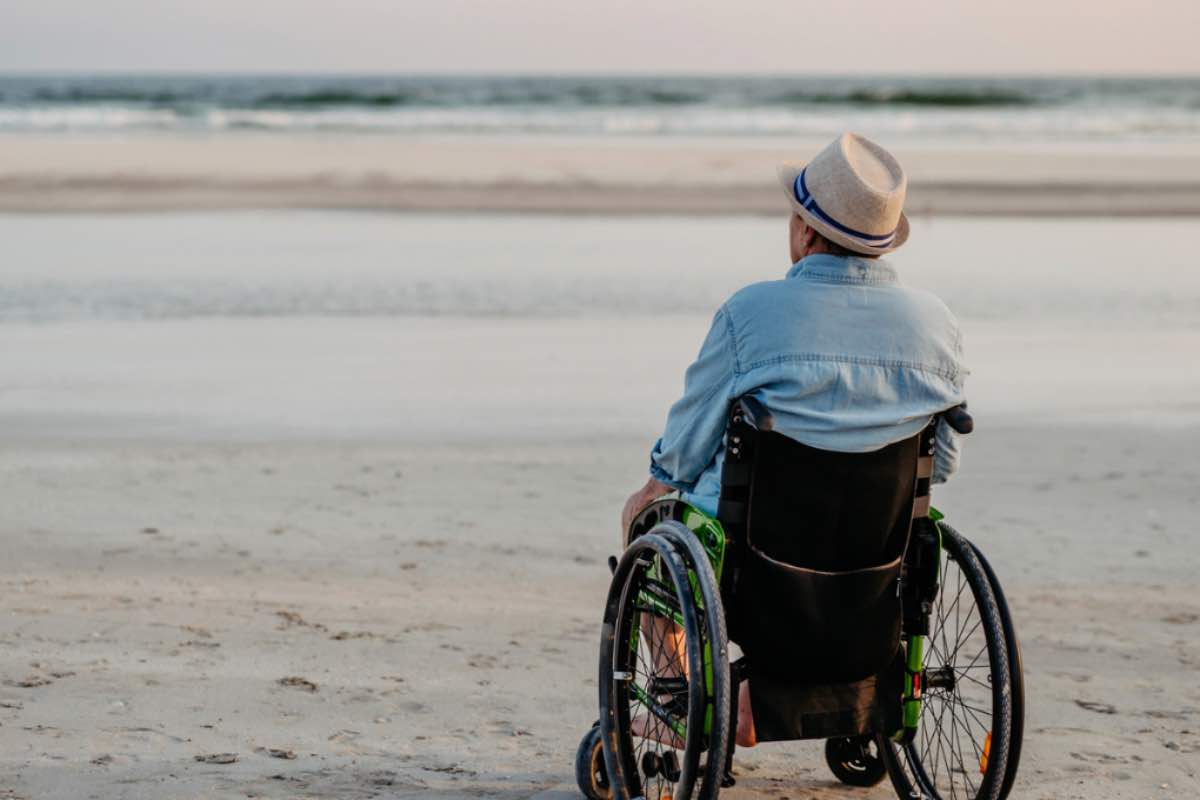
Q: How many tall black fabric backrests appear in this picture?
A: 1